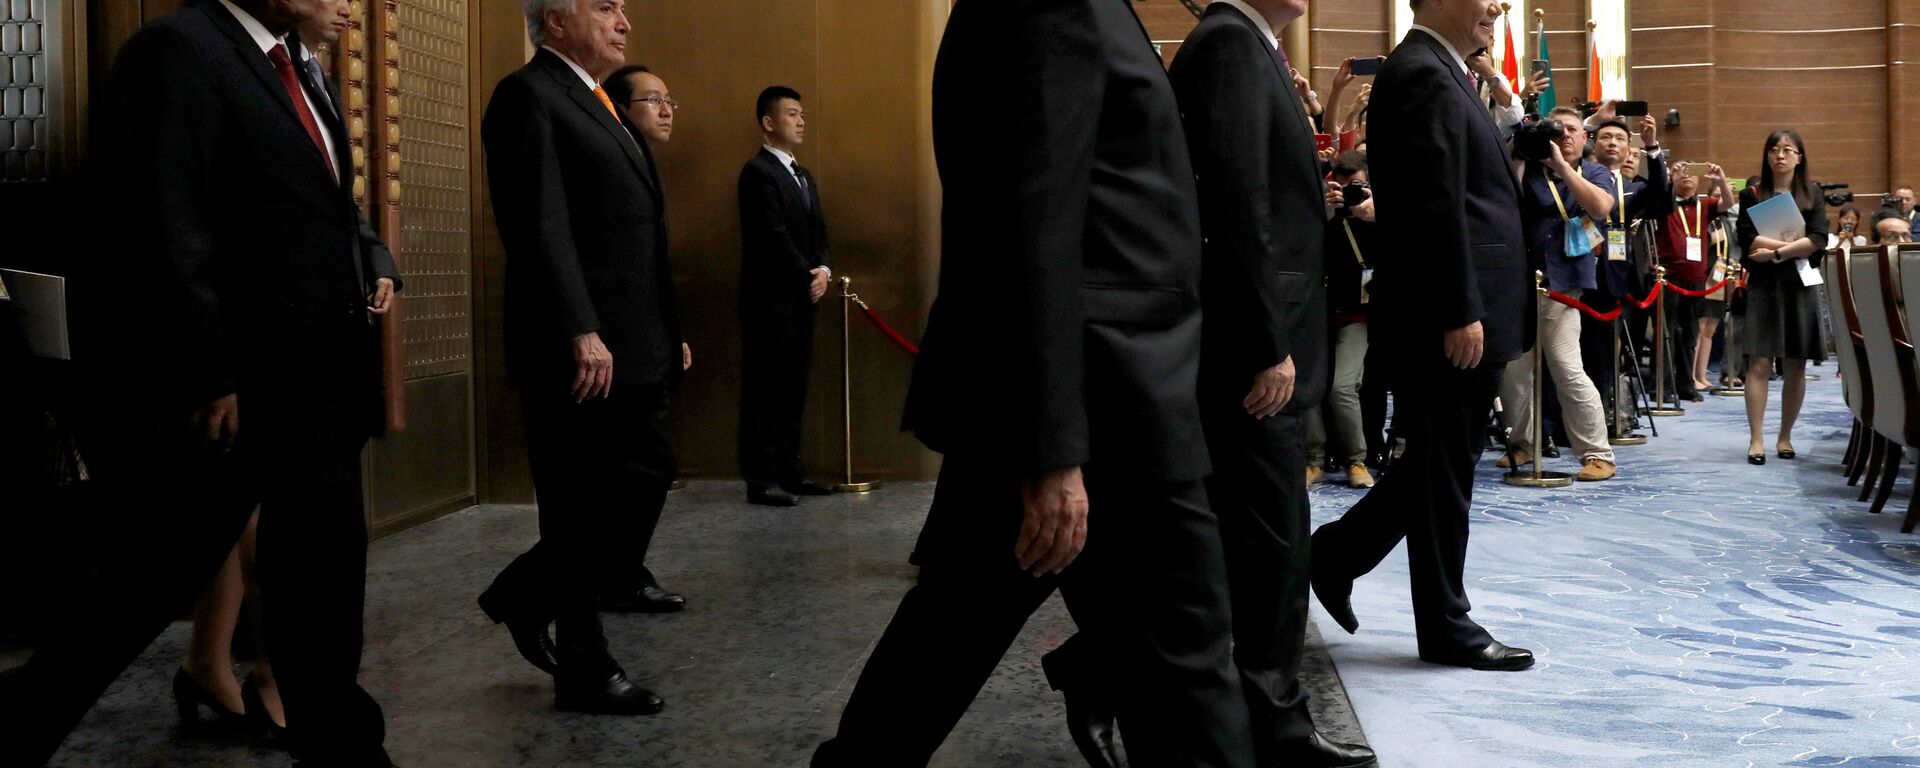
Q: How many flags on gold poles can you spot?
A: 3